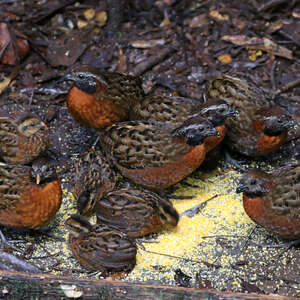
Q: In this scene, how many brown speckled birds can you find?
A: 10